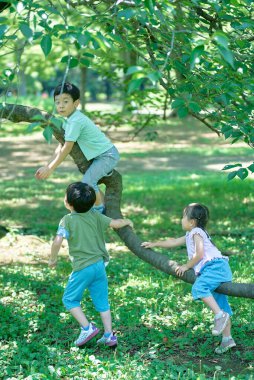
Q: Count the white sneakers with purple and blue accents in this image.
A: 2